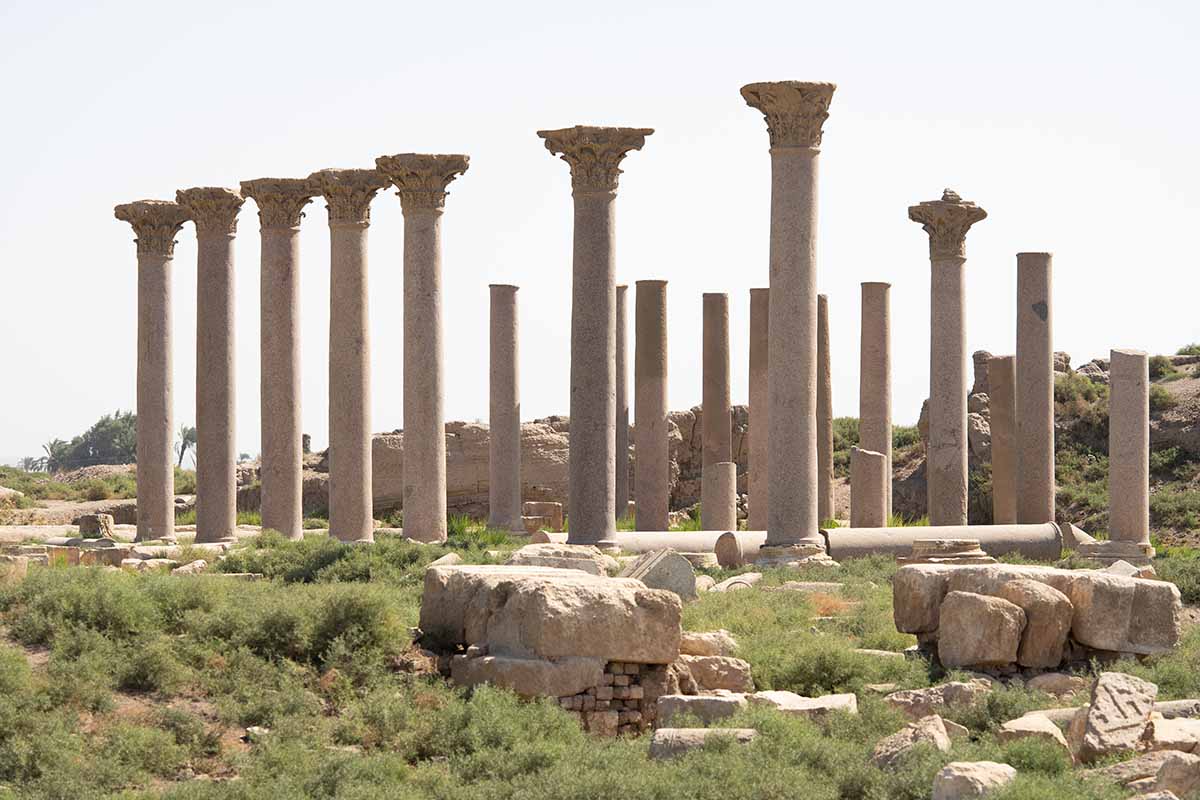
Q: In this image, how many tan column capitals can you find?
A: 8